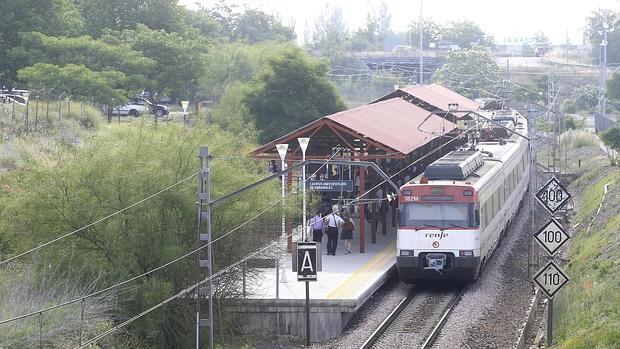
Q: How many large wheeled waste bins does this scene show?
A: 0